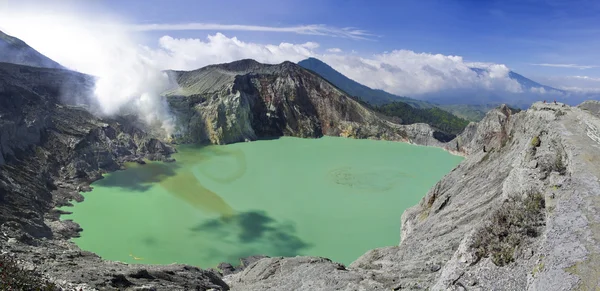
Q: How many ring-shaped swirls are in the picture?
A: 2